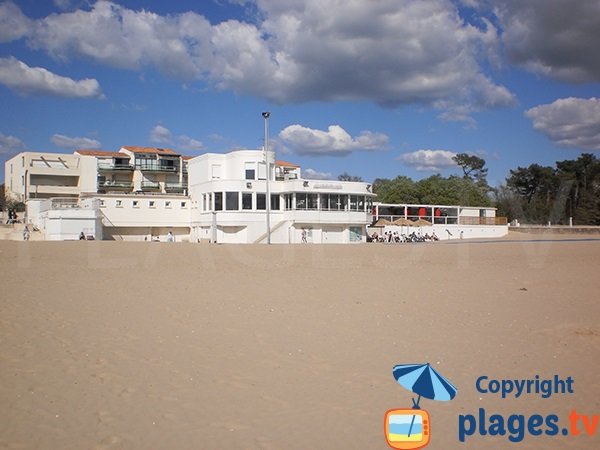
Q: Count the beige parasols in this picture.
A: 3